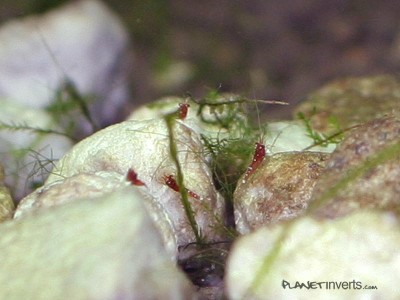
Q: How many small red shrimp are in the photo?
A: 4